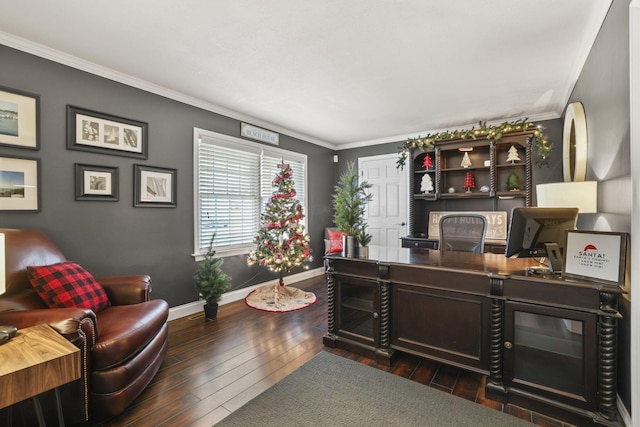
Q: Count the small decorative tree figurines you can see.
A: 6